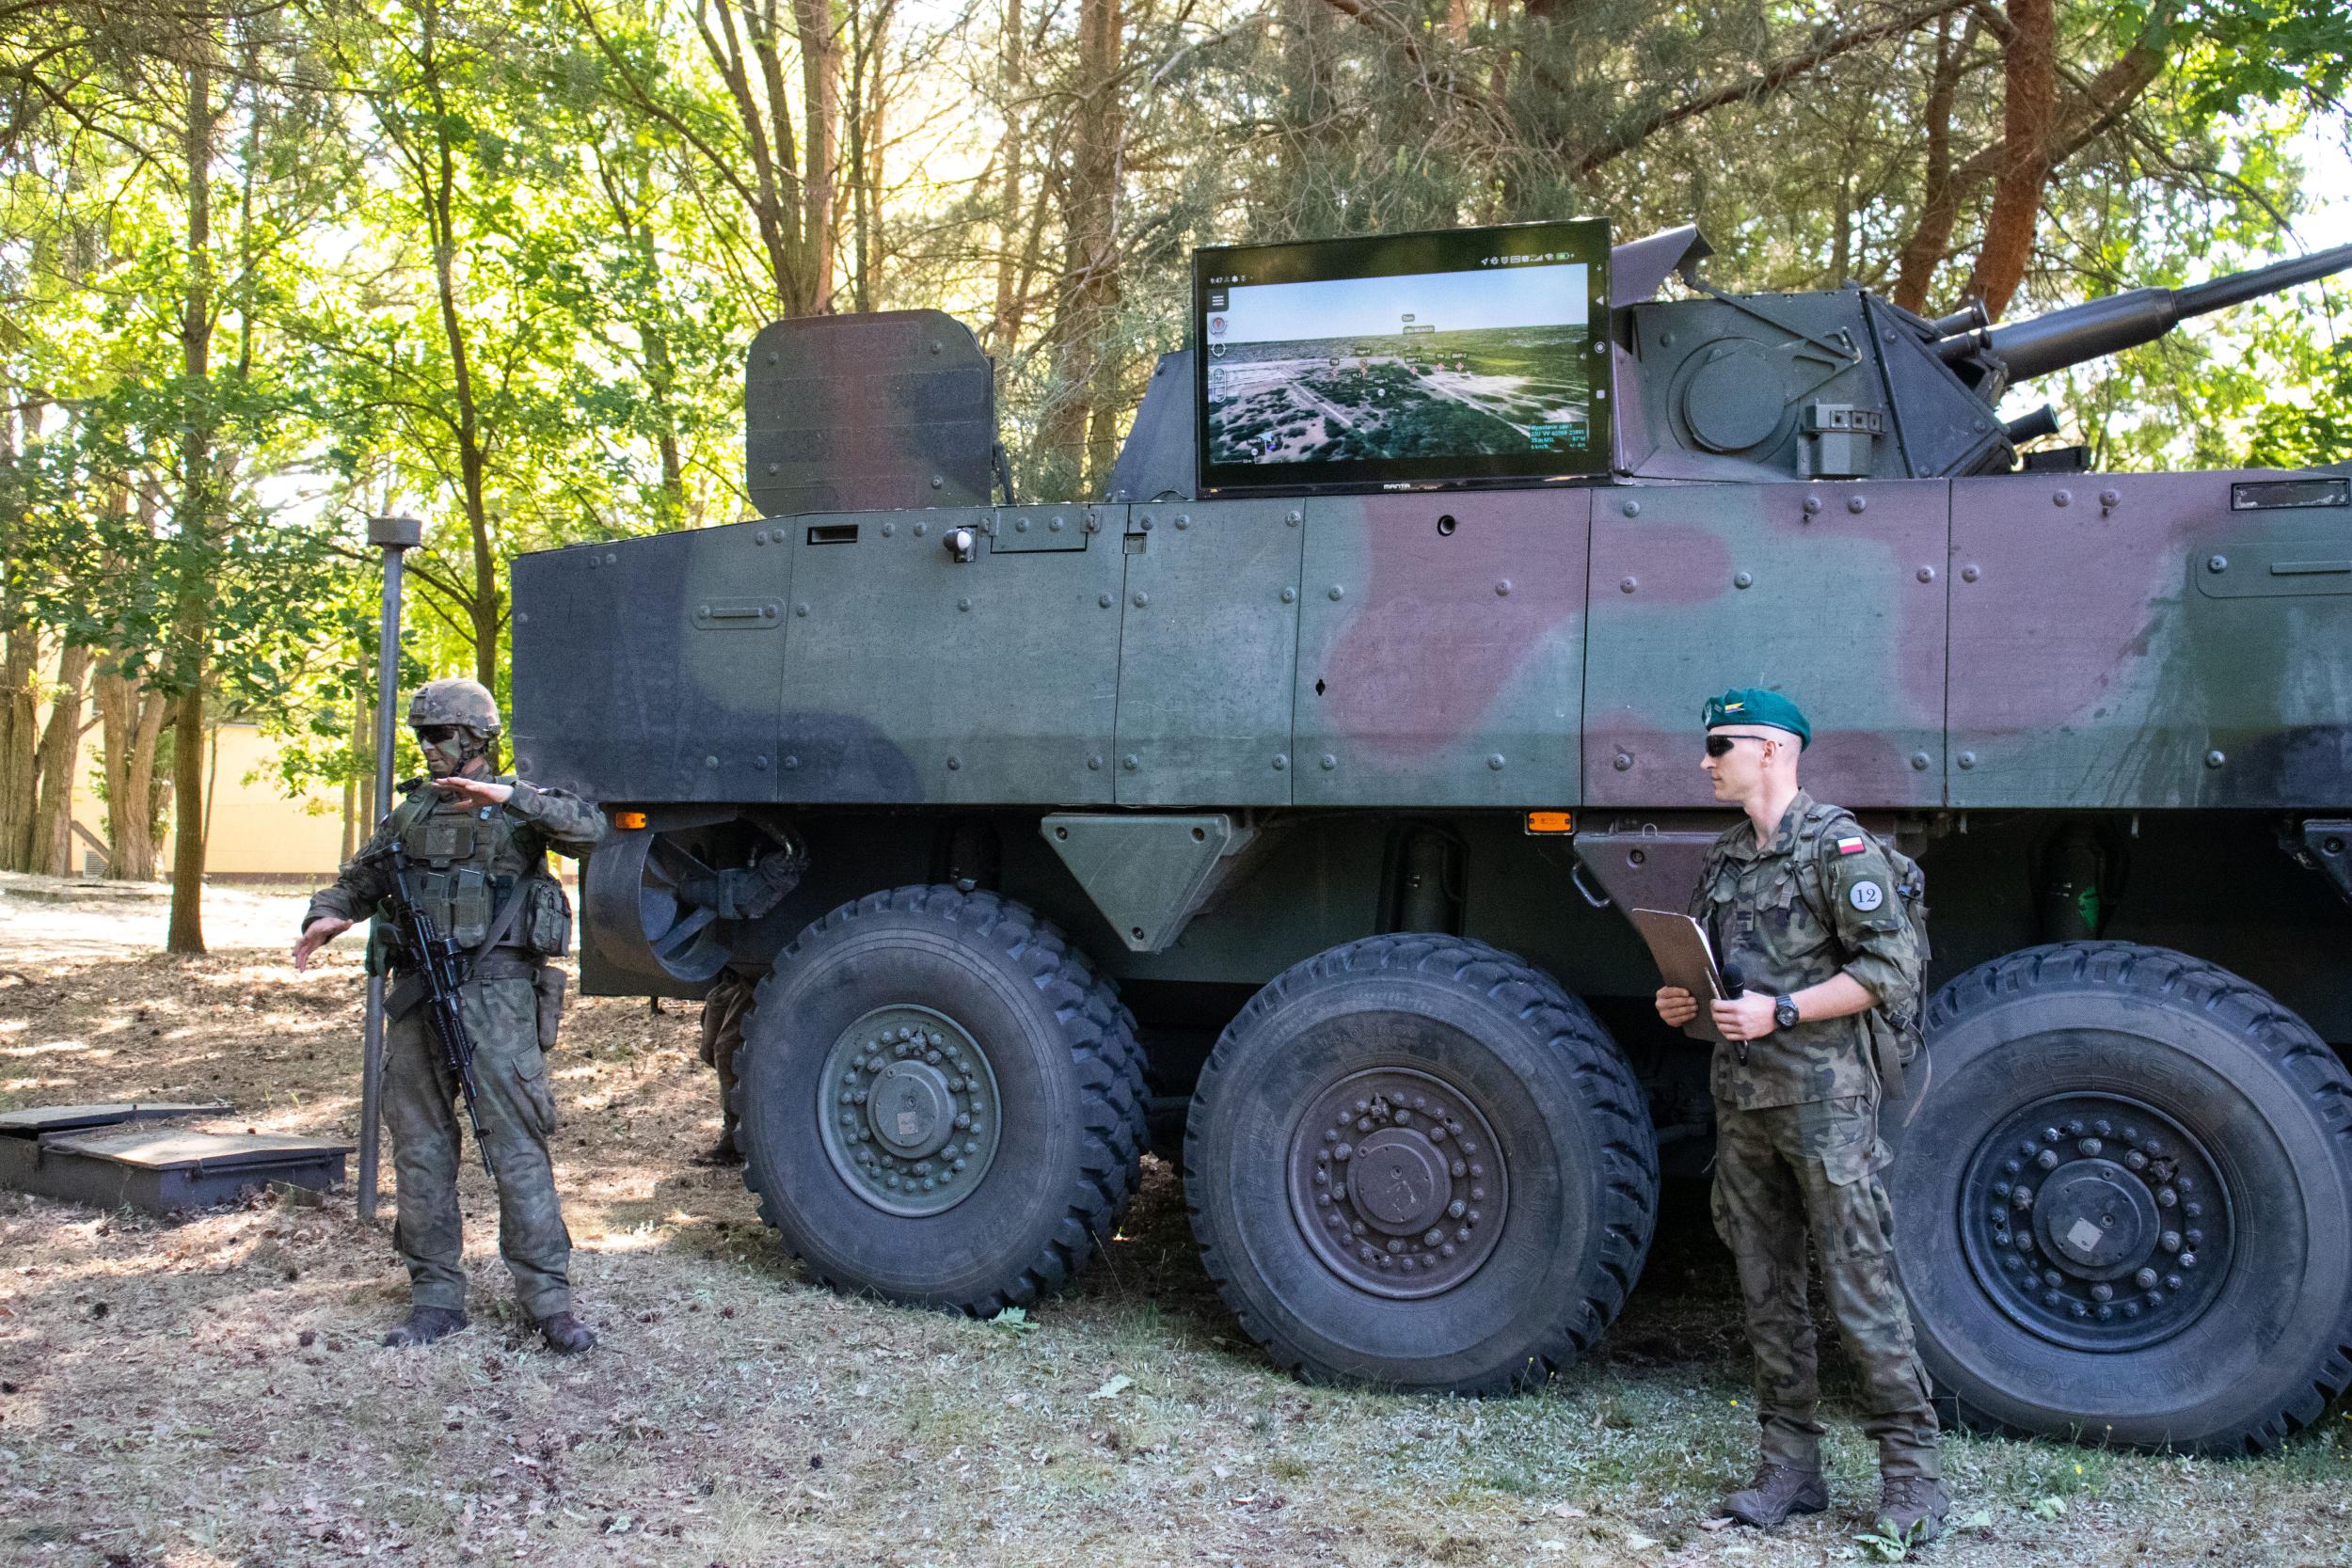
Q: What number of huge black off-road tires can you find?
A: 3